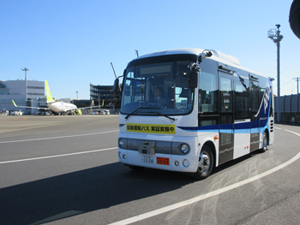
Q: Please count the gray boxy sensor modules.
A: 1